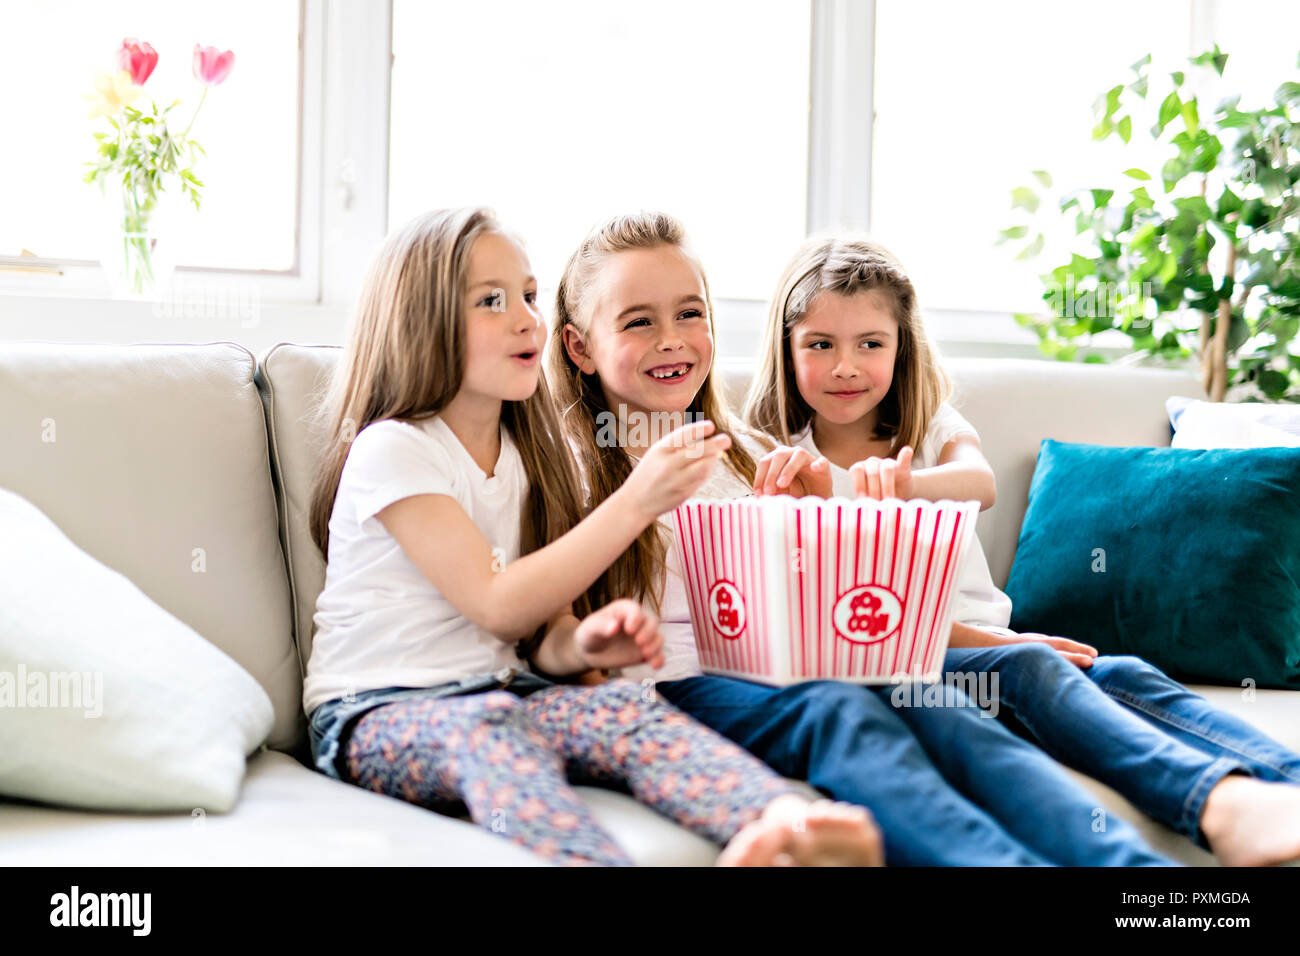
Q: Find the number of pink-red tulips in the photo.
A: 2